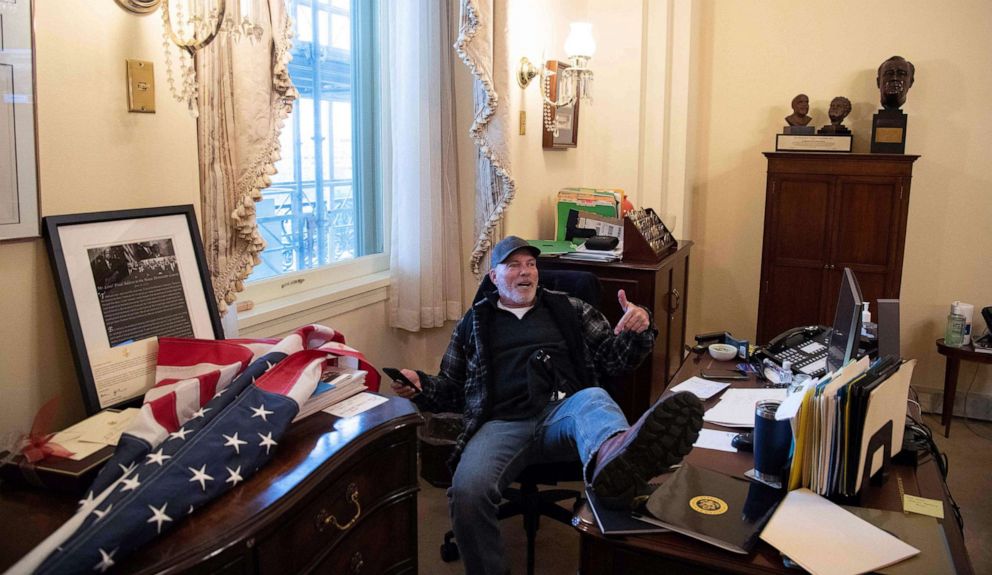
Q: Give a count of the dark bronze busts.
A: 3